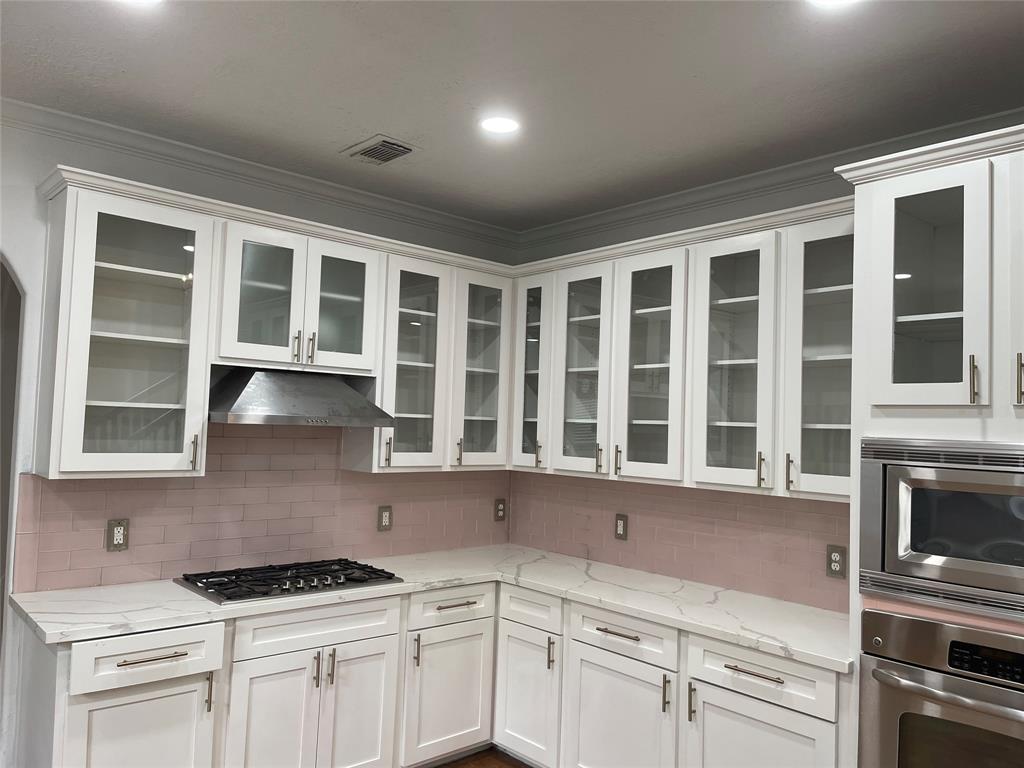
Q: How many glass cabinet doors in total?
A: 11